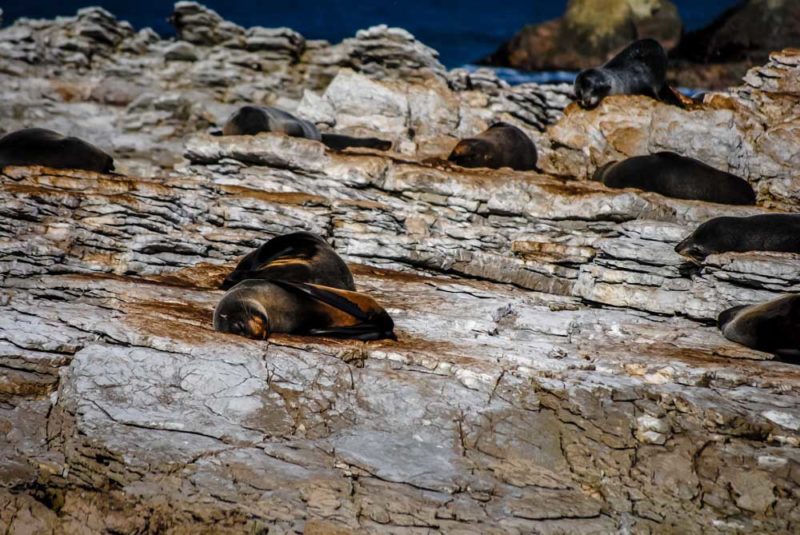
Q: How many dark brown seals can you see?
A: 9